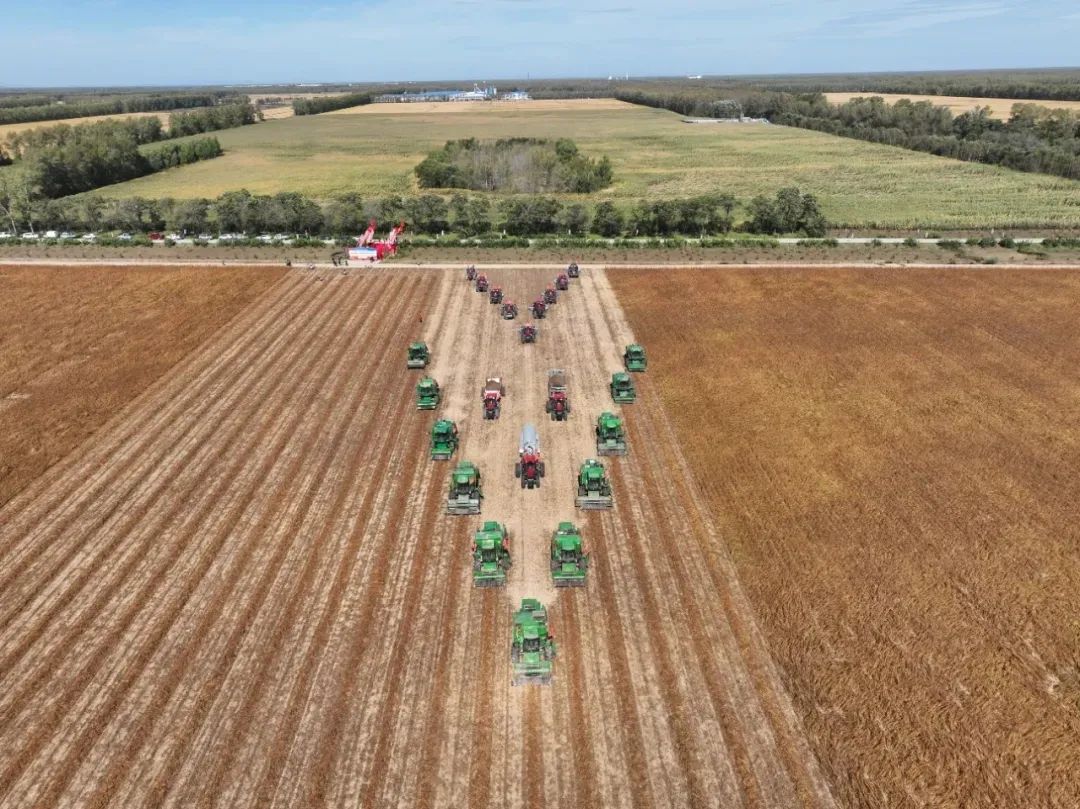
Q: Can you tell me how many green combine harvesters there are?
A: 11